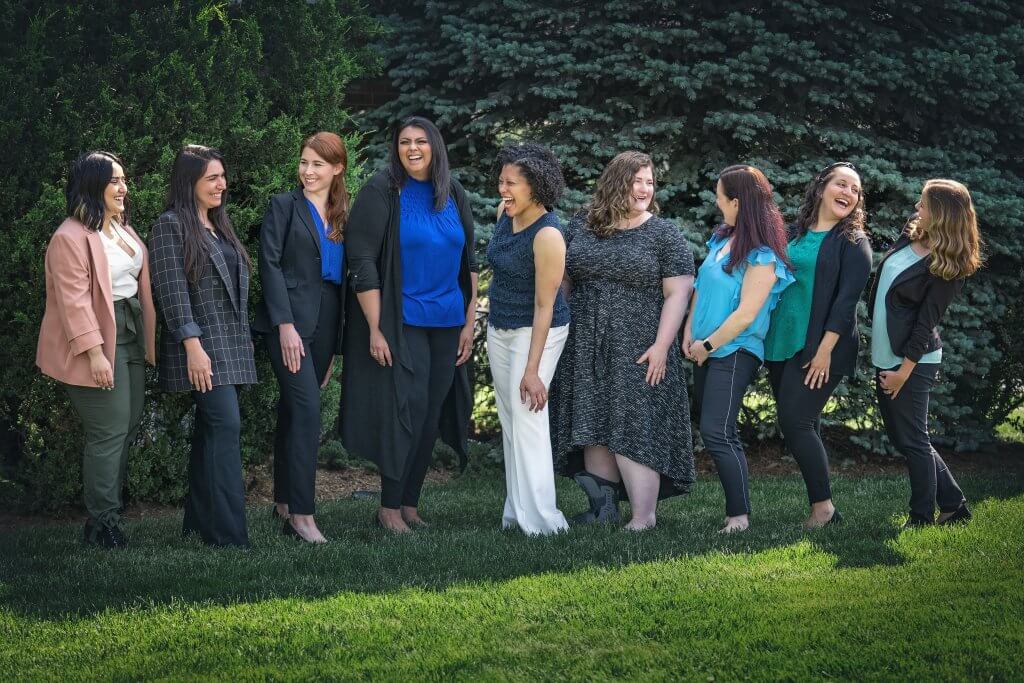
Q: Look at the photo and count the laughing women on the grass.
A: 9